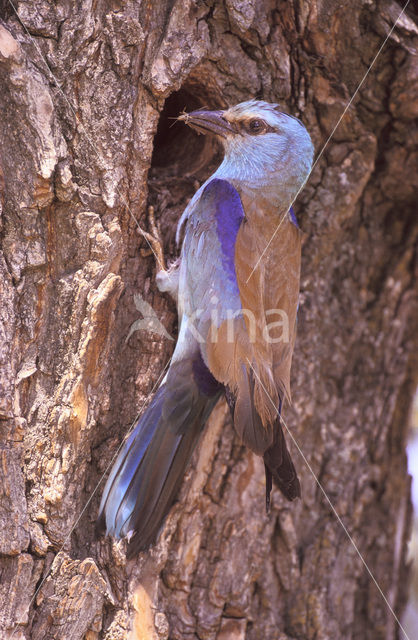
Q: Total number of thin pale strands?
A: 4